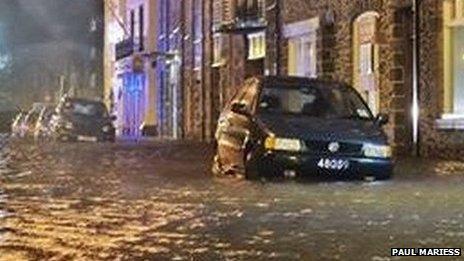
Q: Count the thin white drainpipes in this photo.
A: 1